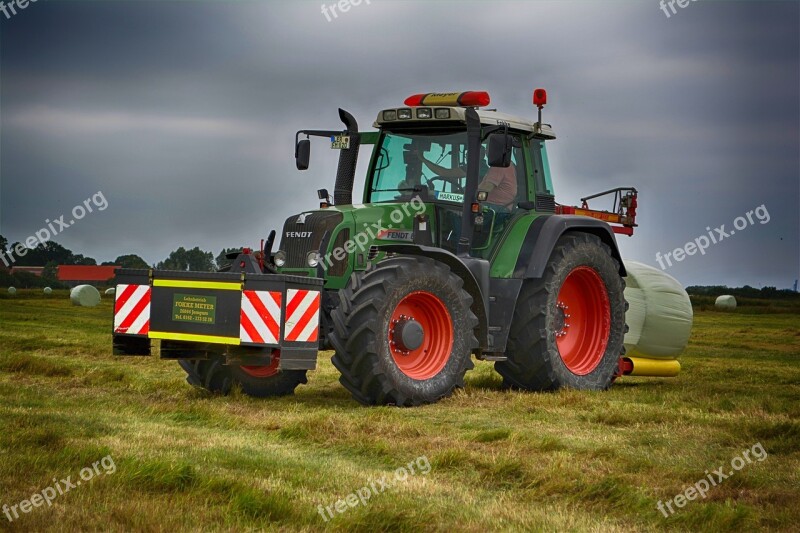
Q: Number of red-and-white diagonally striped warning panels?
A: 3